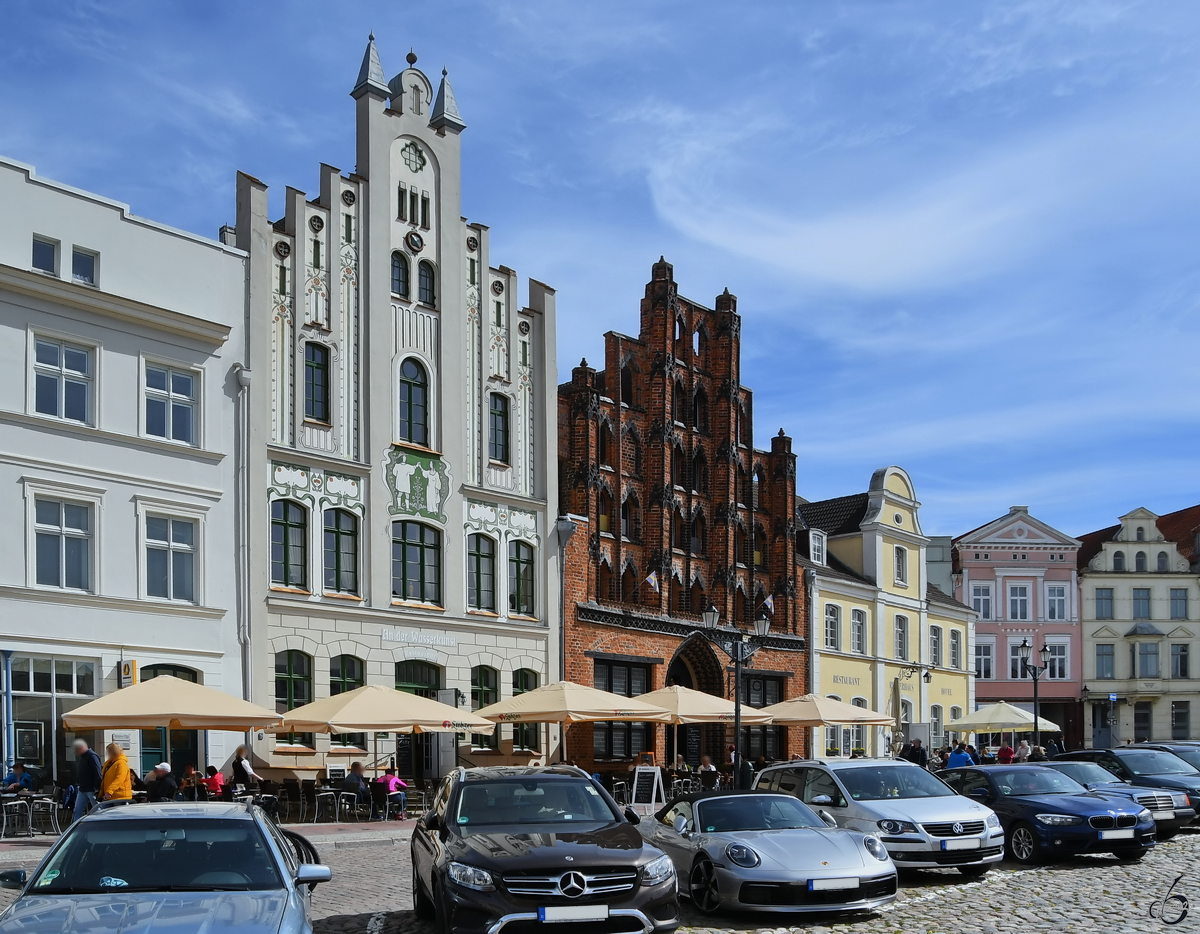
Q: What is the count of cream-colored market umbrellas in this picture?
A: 6